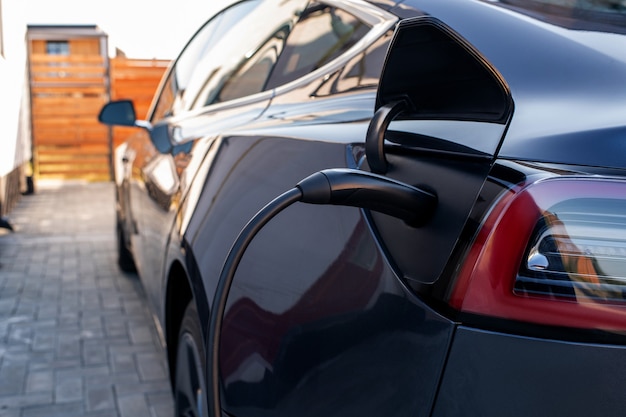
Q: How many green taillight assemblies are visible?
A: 0